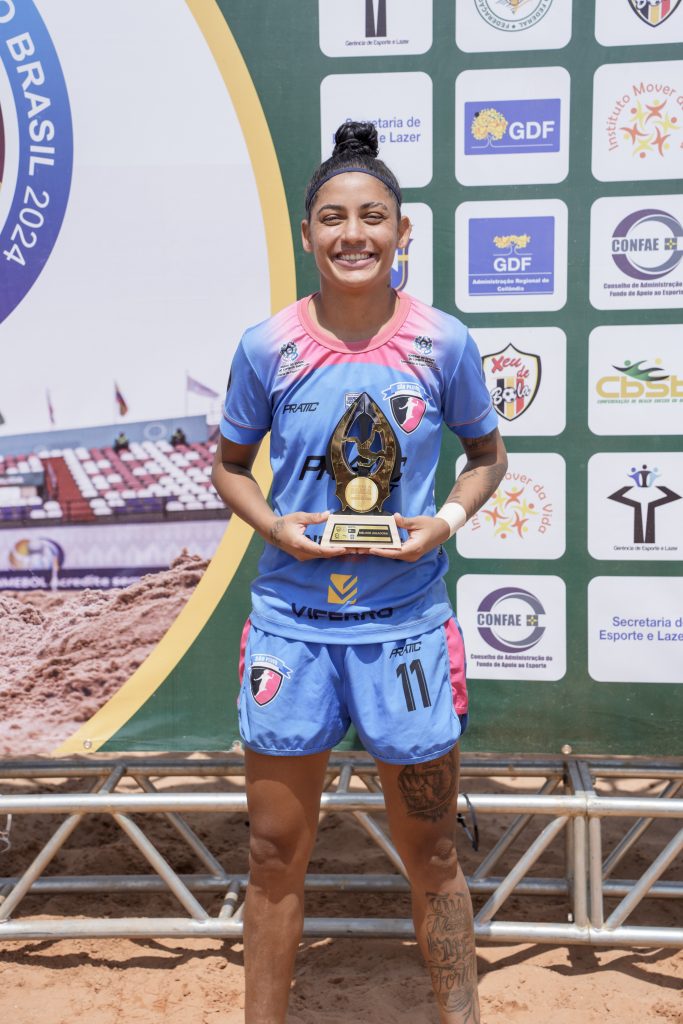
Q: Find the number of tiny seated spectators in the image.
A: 2